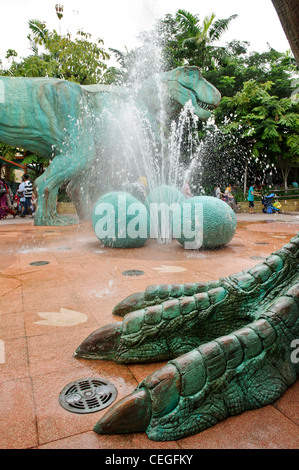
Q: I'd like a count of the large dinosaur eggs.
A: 3